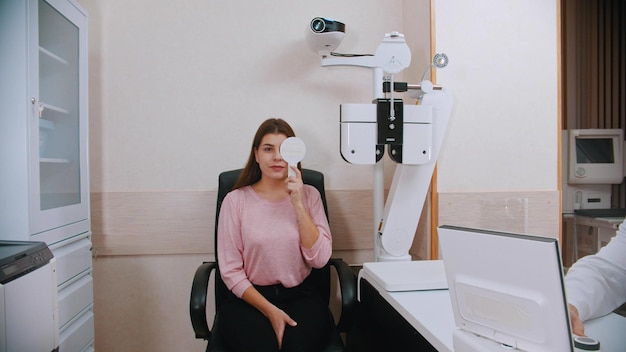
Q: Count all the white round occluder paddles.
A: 1